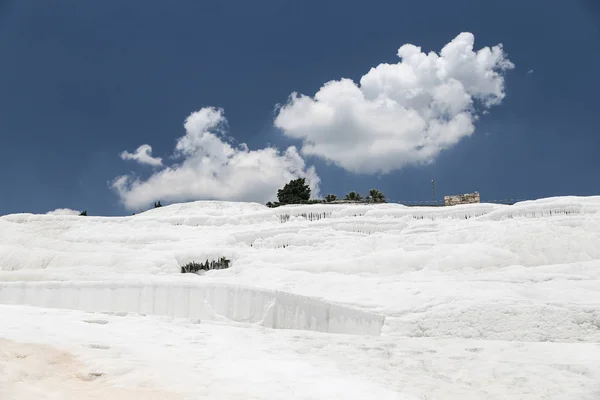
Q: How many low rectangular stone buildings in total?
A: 1